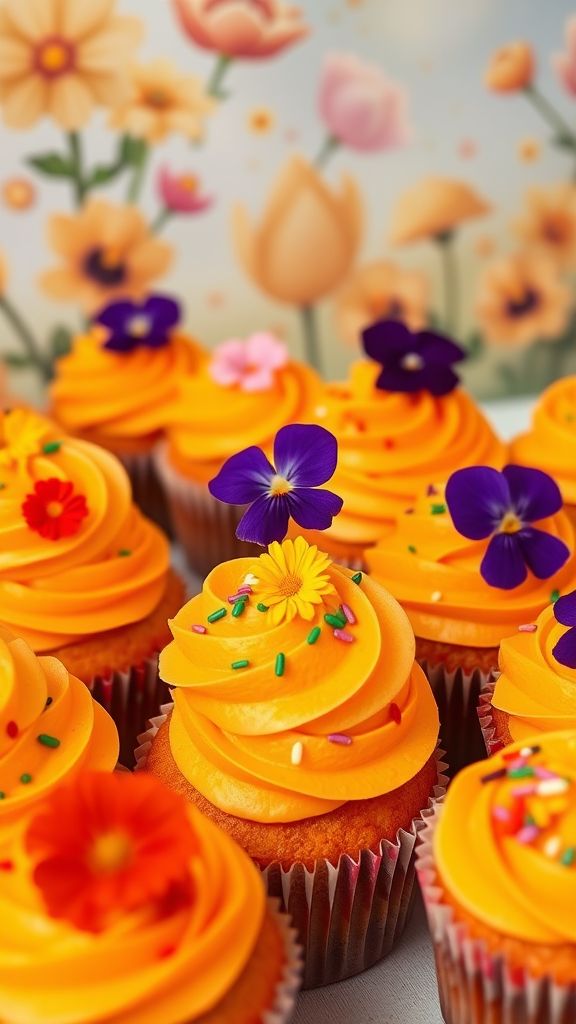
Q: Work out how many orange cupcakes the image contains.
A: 11